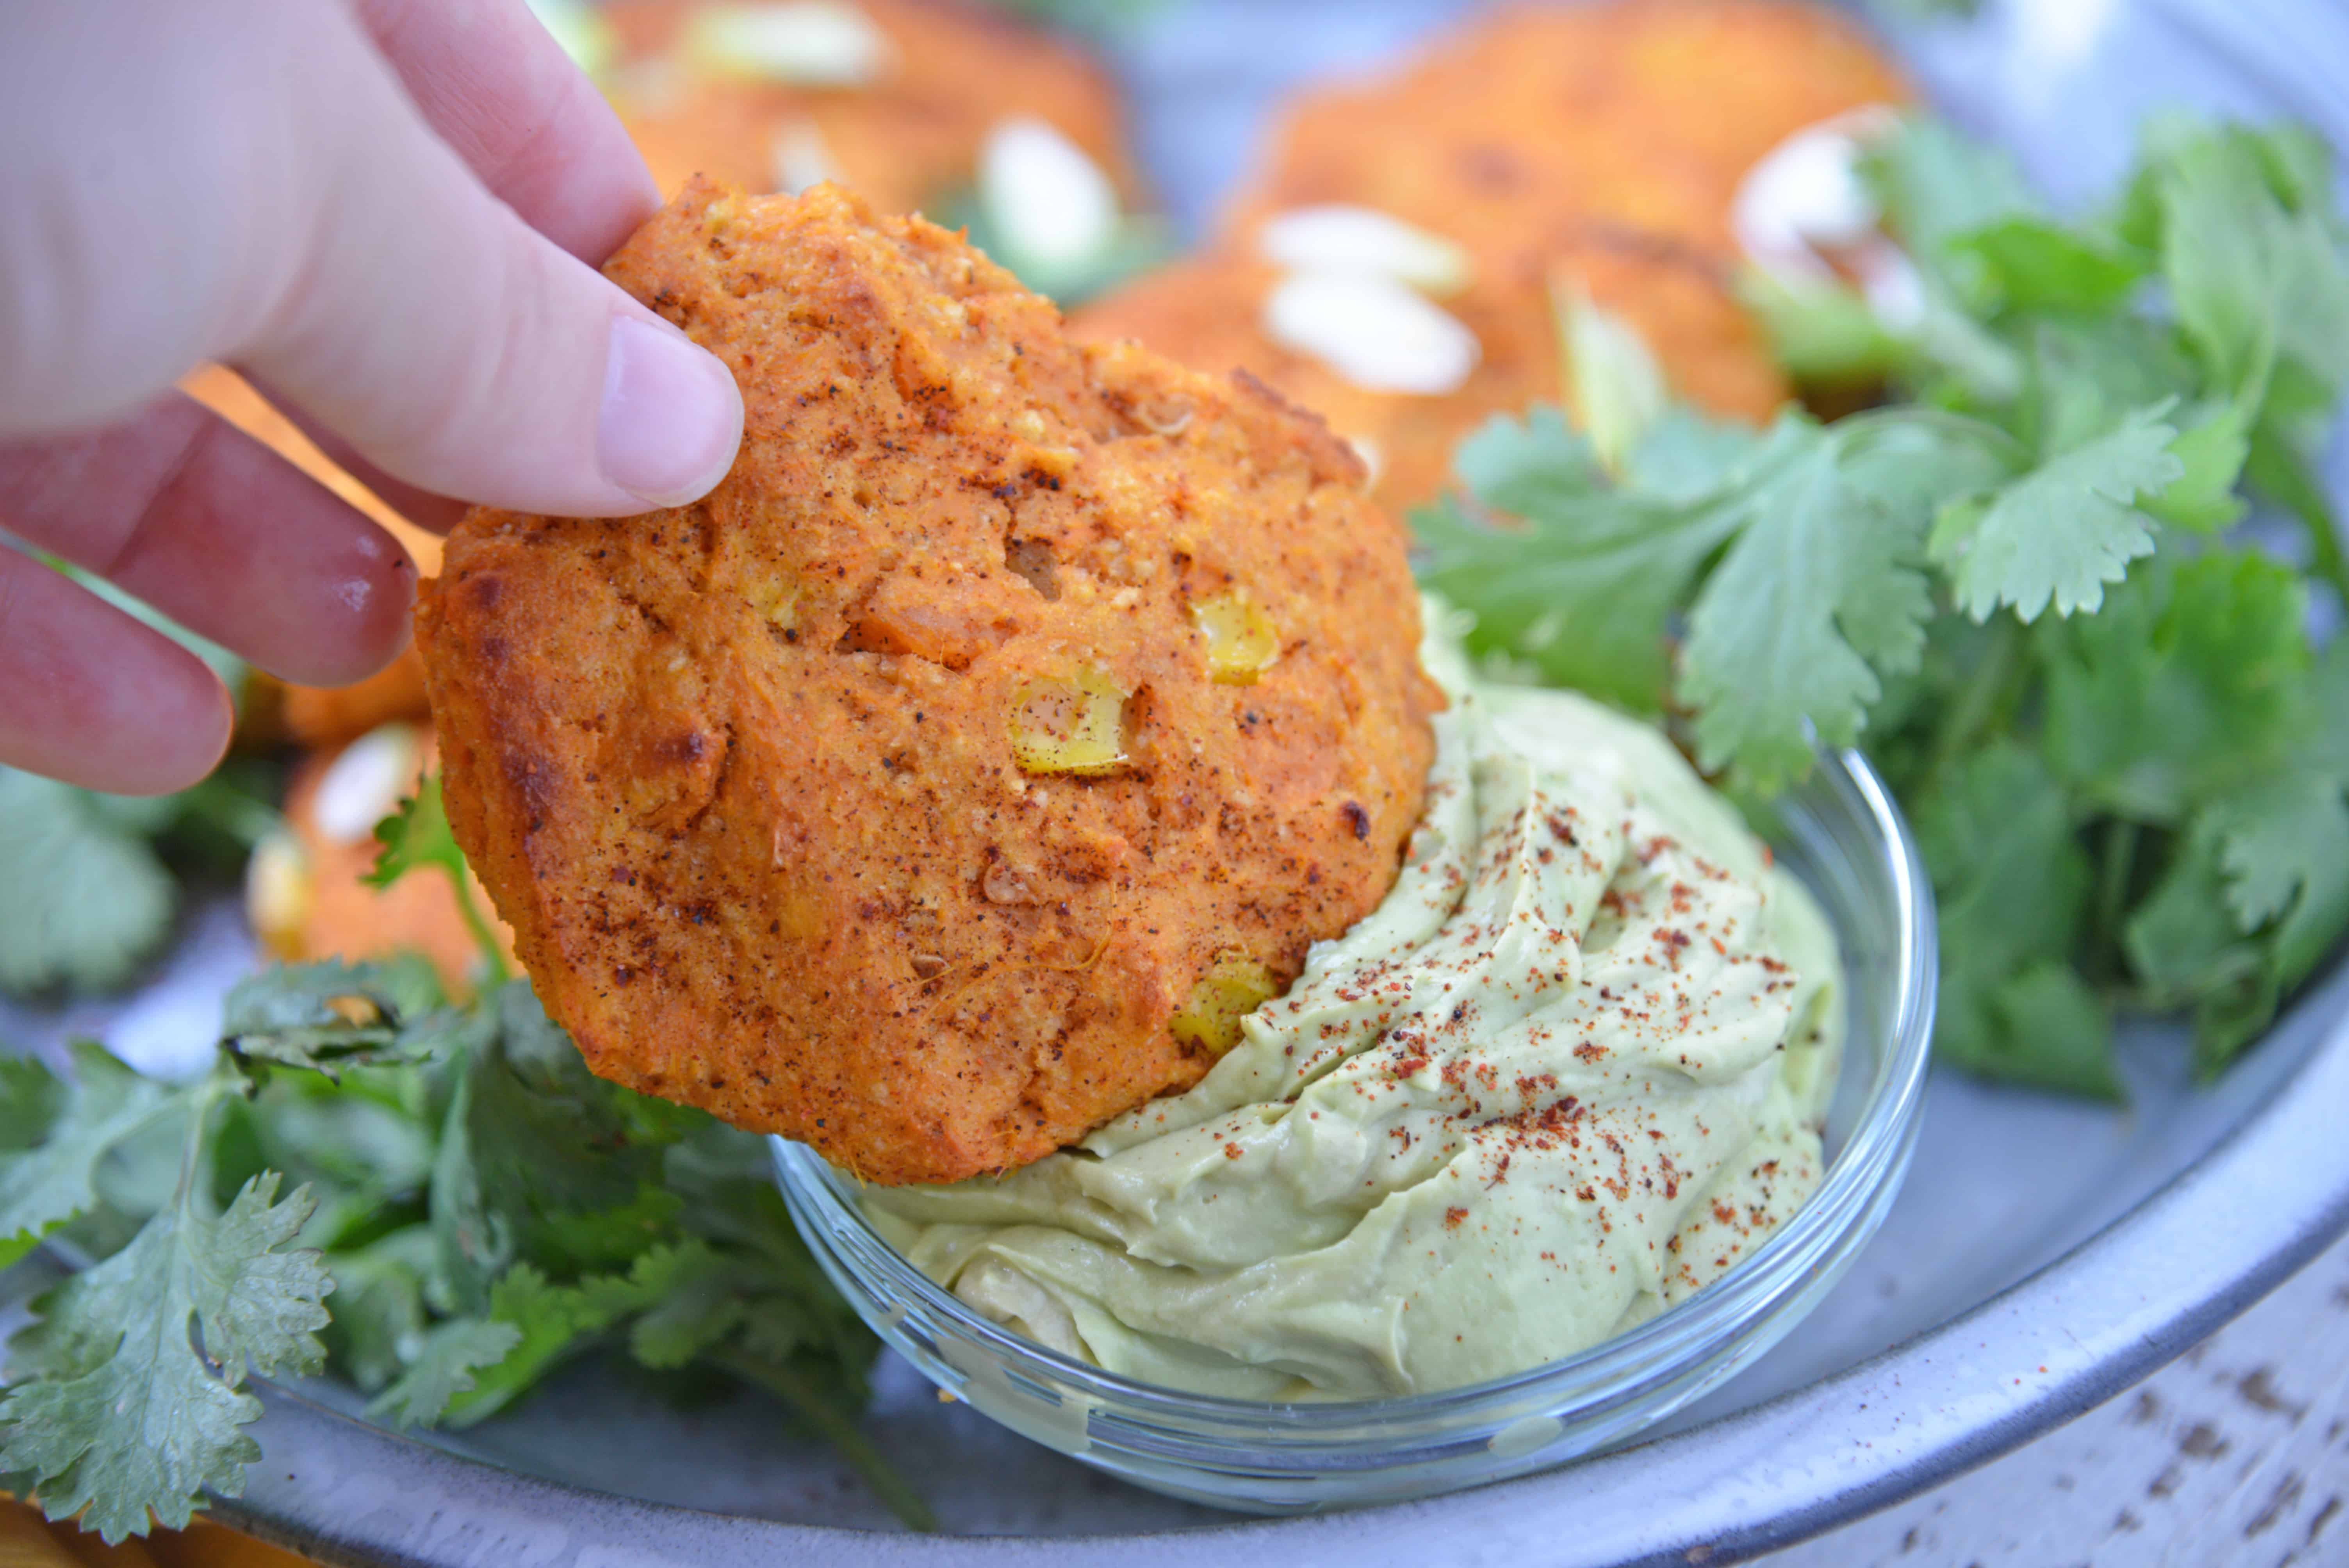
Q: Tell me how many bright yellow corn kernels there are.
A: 3